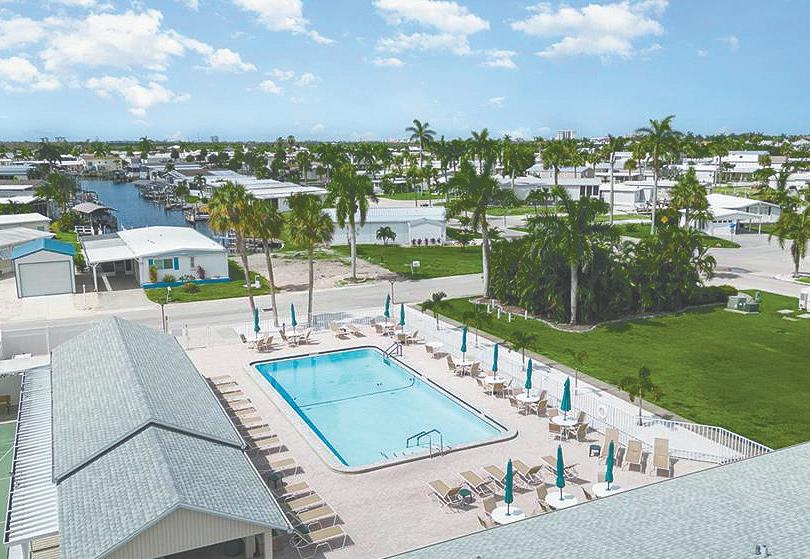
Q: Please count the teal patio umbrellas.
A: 11